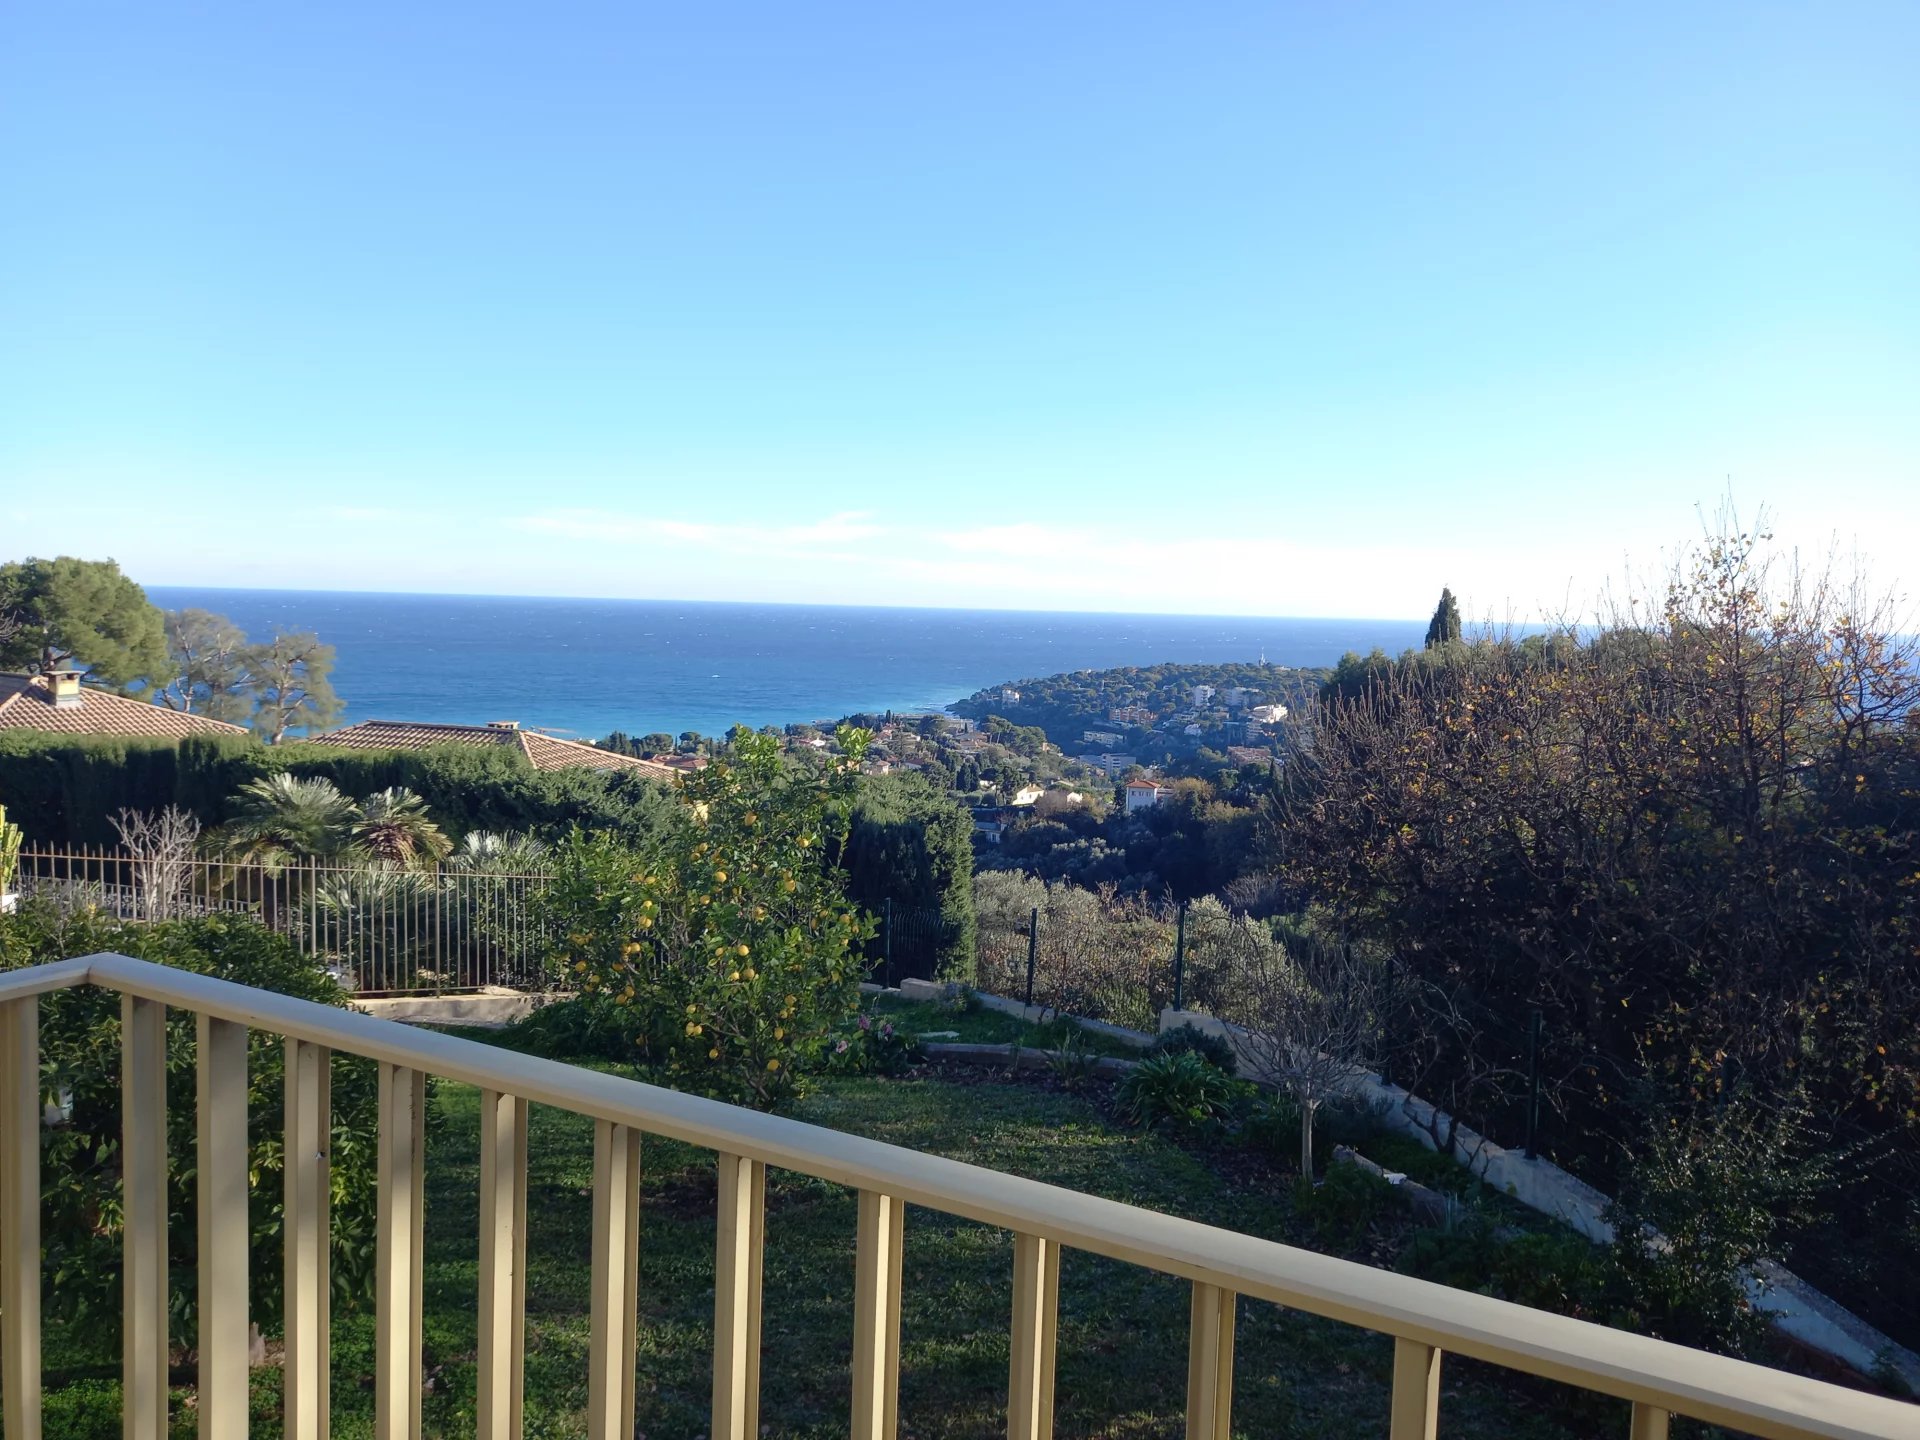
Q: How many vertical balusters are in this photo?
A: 13